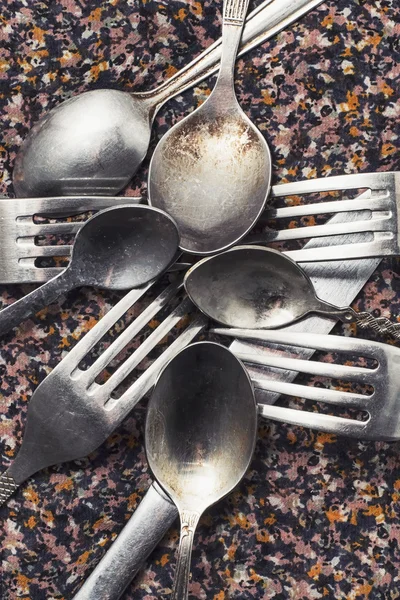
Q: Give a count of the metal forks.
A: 4